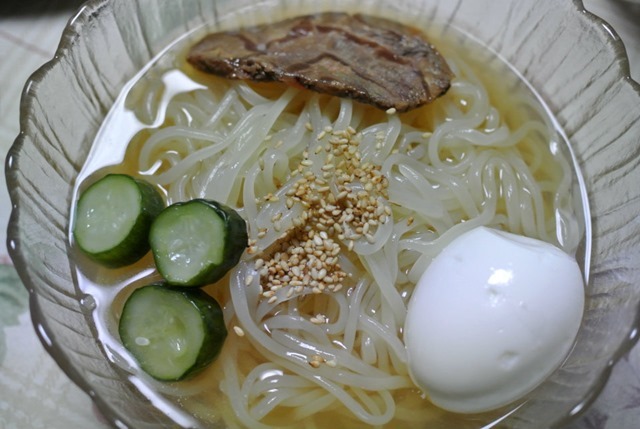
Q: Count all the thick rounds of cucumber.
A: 3